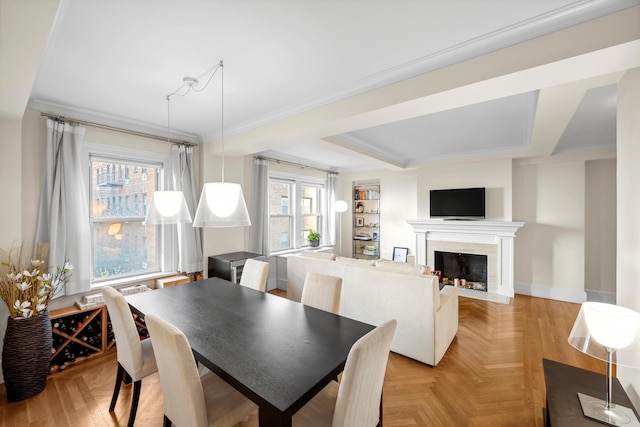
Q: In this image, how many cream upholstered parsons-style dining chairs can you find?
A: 5